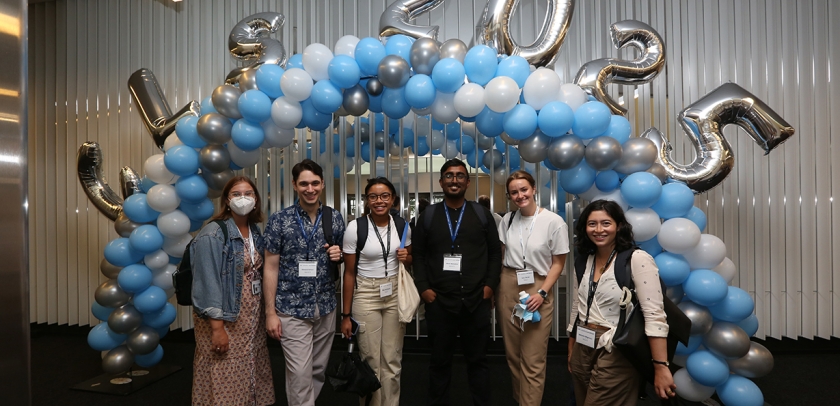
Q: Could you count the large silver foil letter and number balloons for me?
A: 7